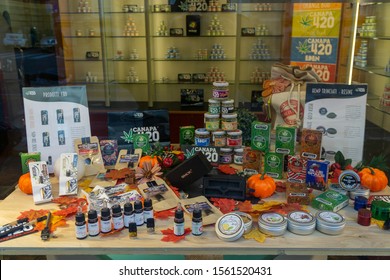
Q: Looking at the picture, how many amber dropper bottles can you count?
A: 9